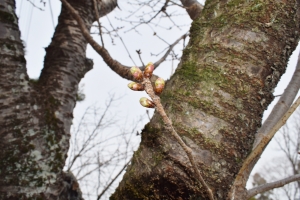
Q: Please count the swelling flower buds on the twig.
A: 5